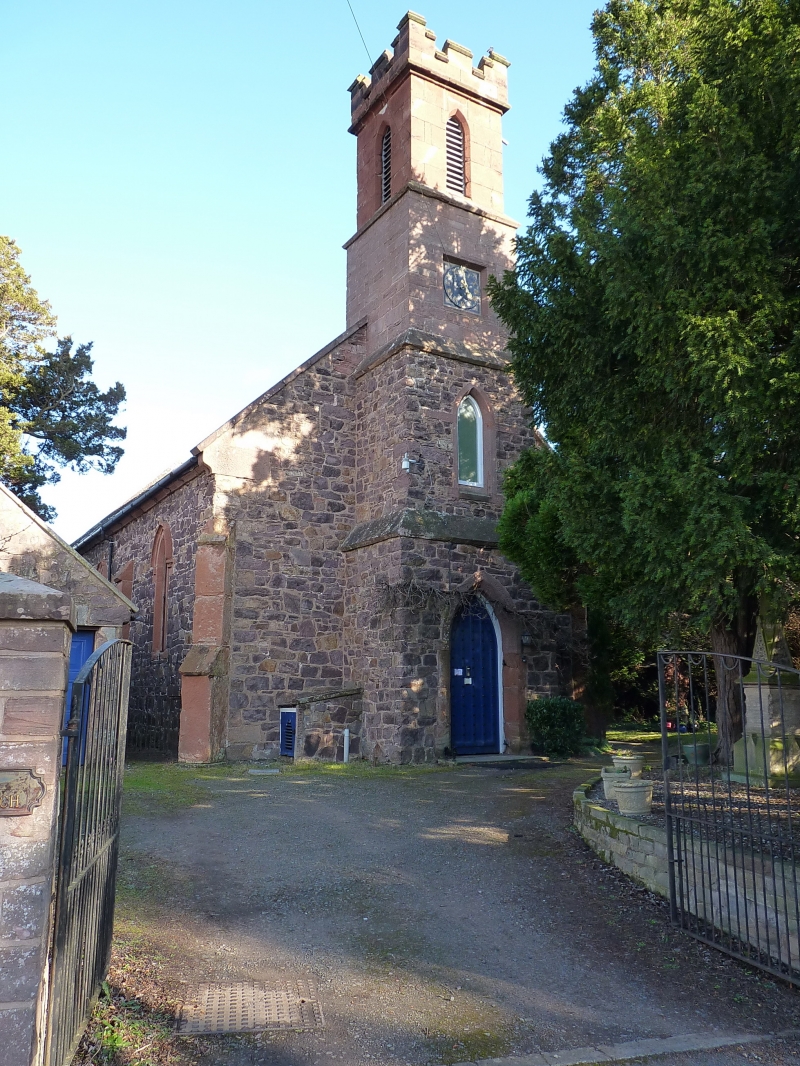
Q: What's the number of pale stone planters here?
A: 3